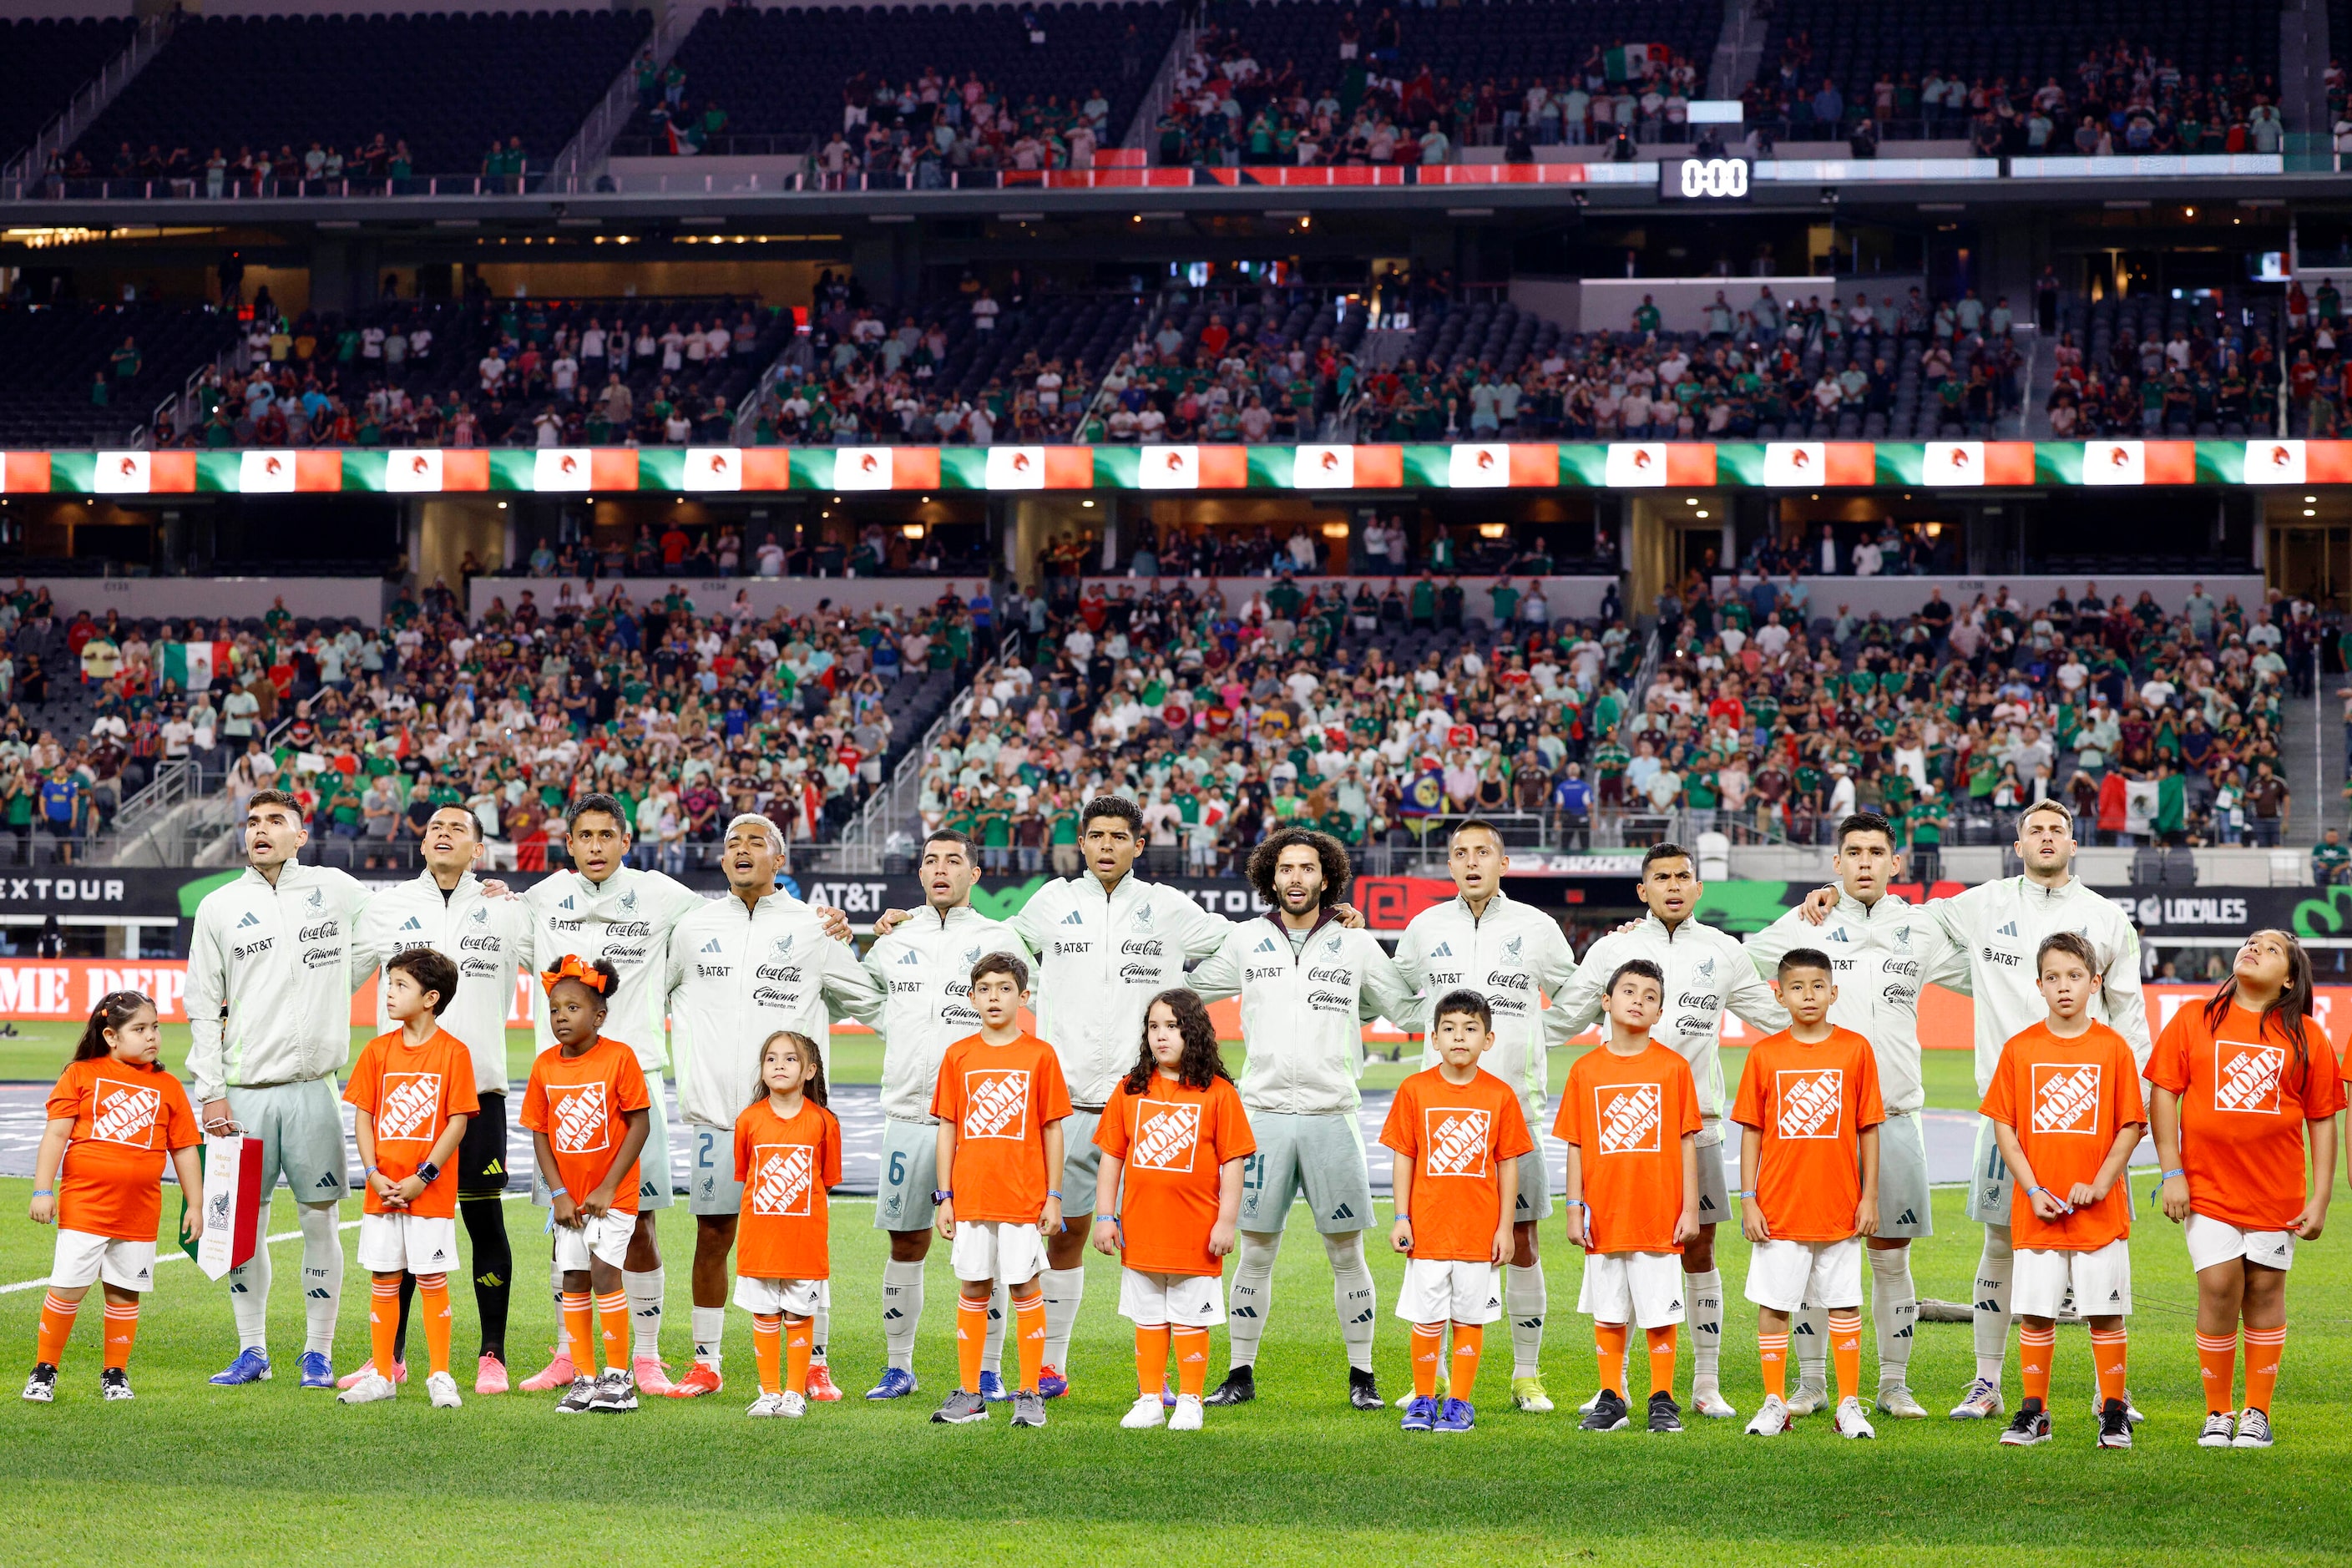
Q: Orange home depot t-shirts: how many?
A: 11